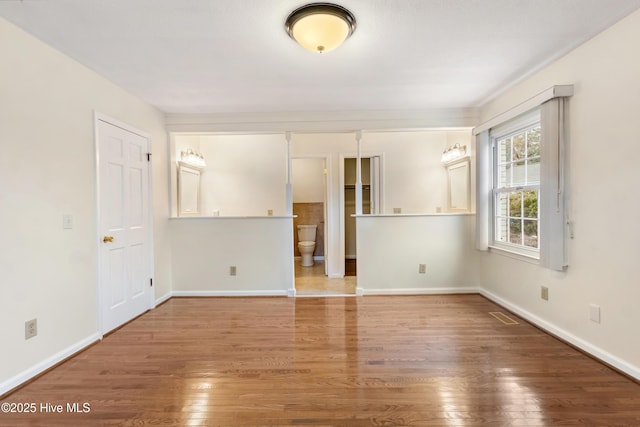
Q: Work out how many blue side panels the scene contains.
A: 2